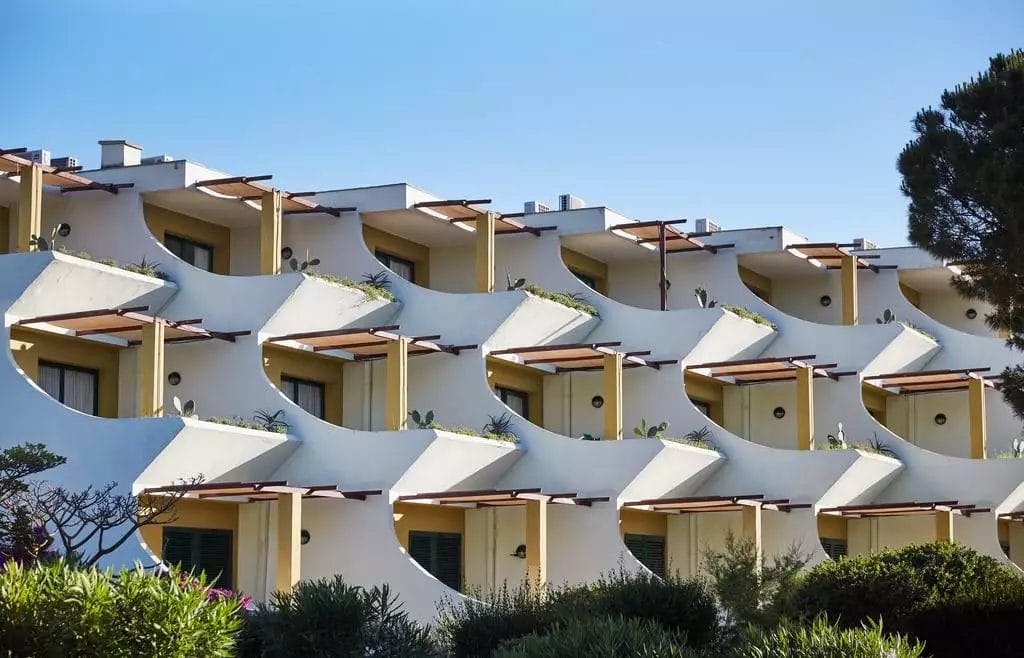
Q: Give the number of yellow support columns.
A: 13